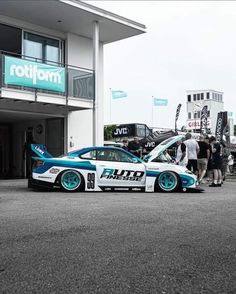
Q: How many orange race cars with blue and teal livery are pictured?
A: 0